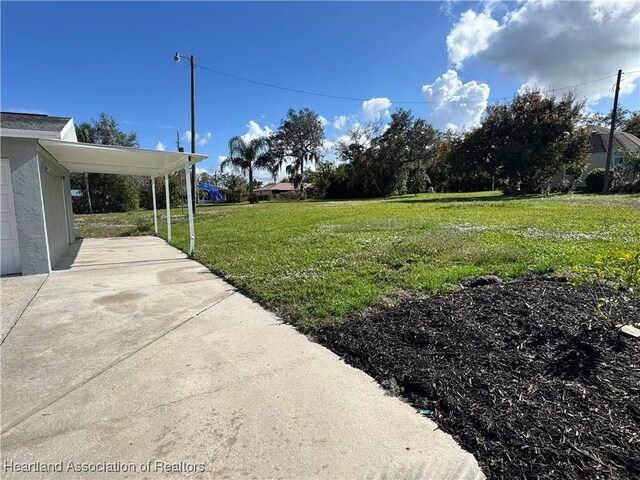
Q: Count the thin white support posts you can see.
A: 3